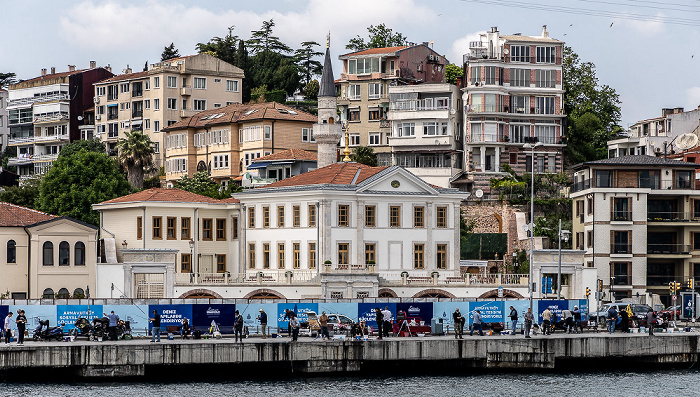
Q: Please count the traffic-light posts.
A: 4